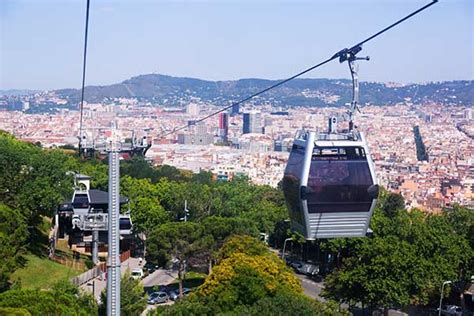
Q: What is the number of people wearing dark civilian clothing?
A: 0